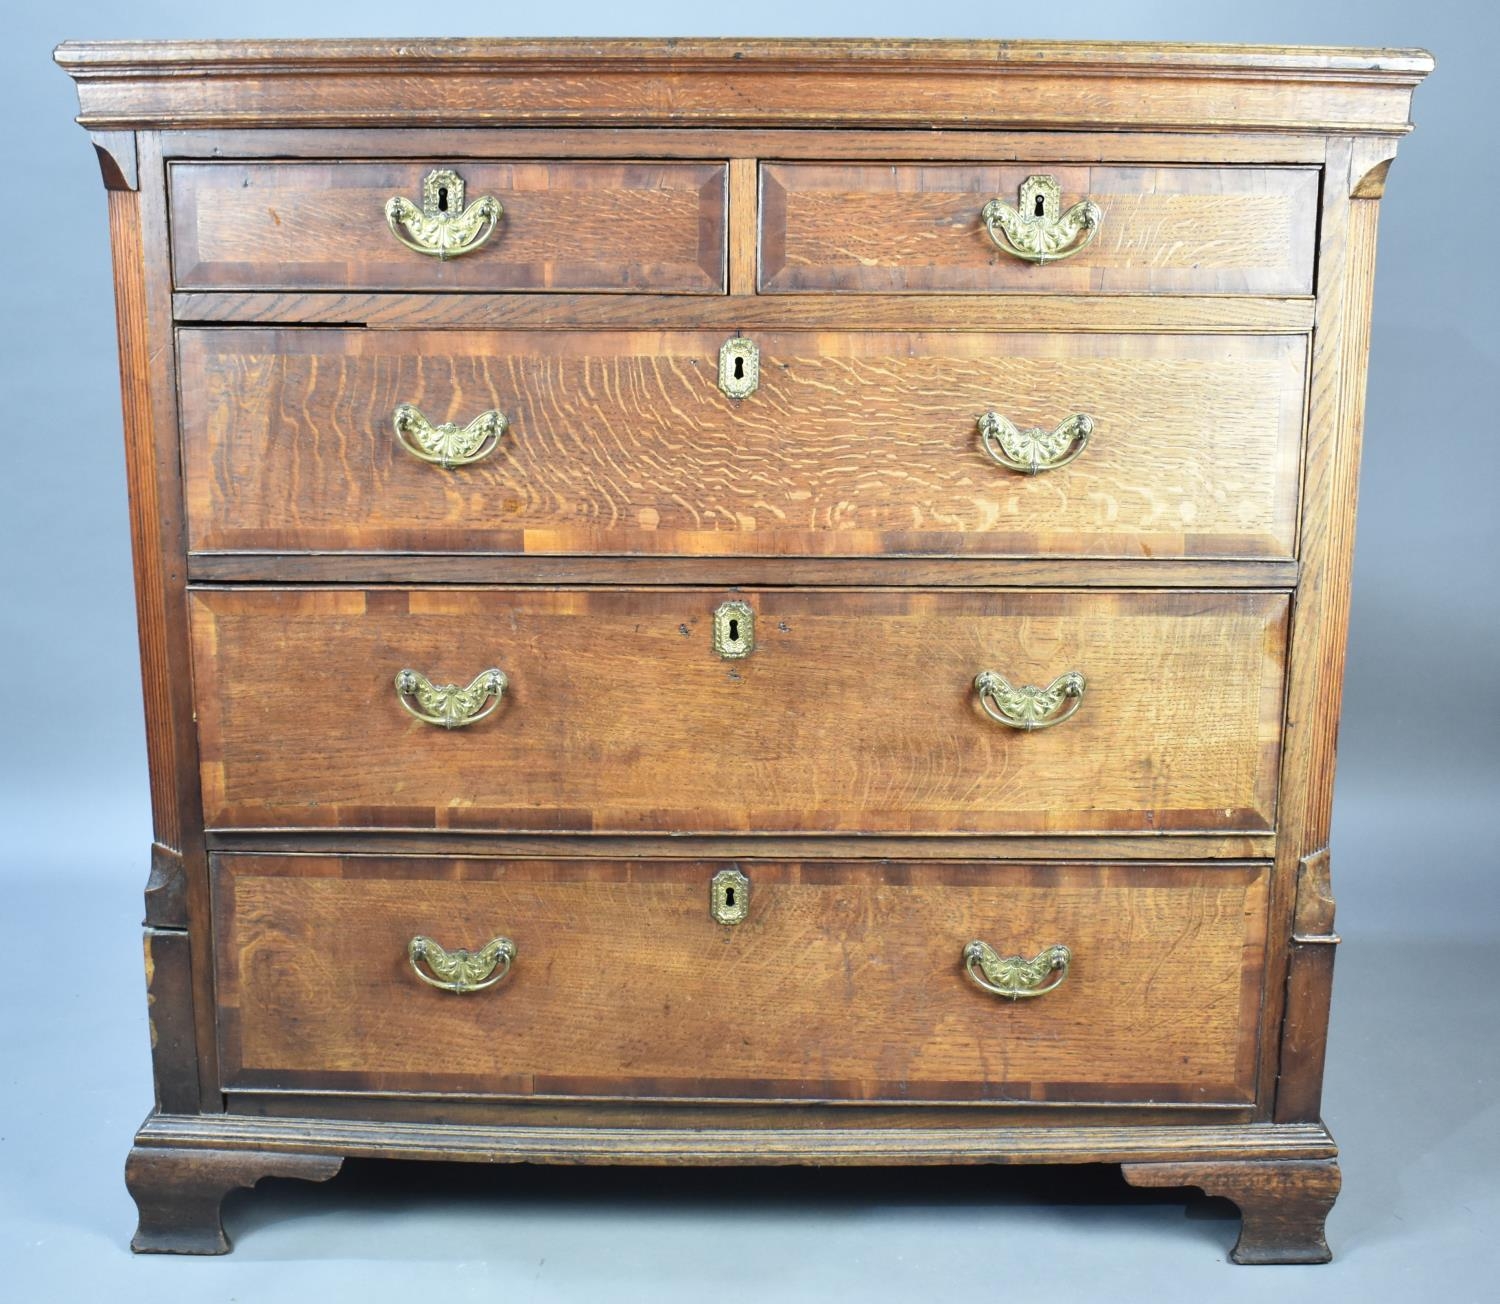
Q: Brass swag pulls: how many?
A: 8